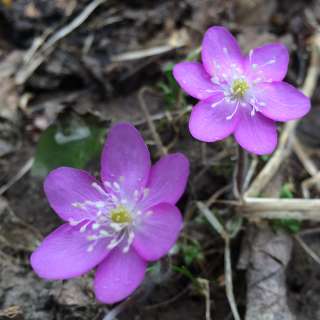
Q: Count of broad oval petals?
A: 12